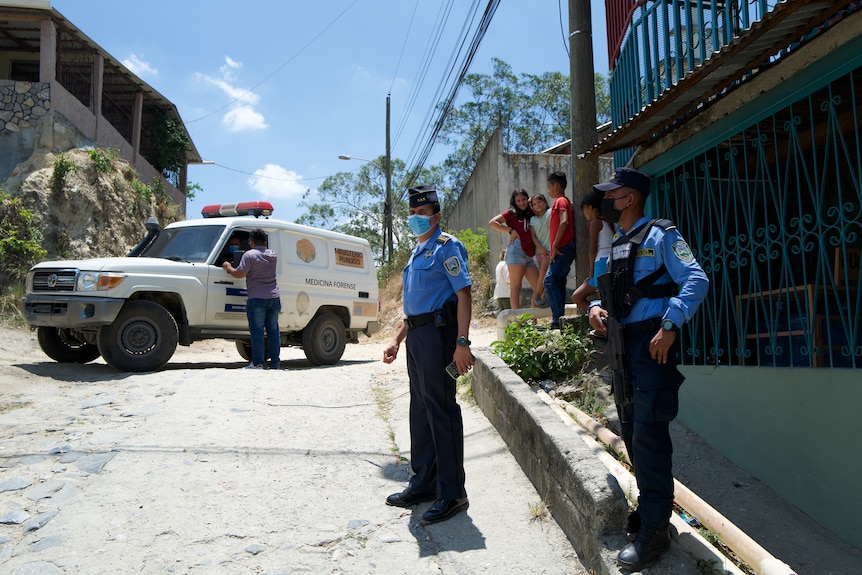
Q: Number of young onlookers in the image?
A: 4